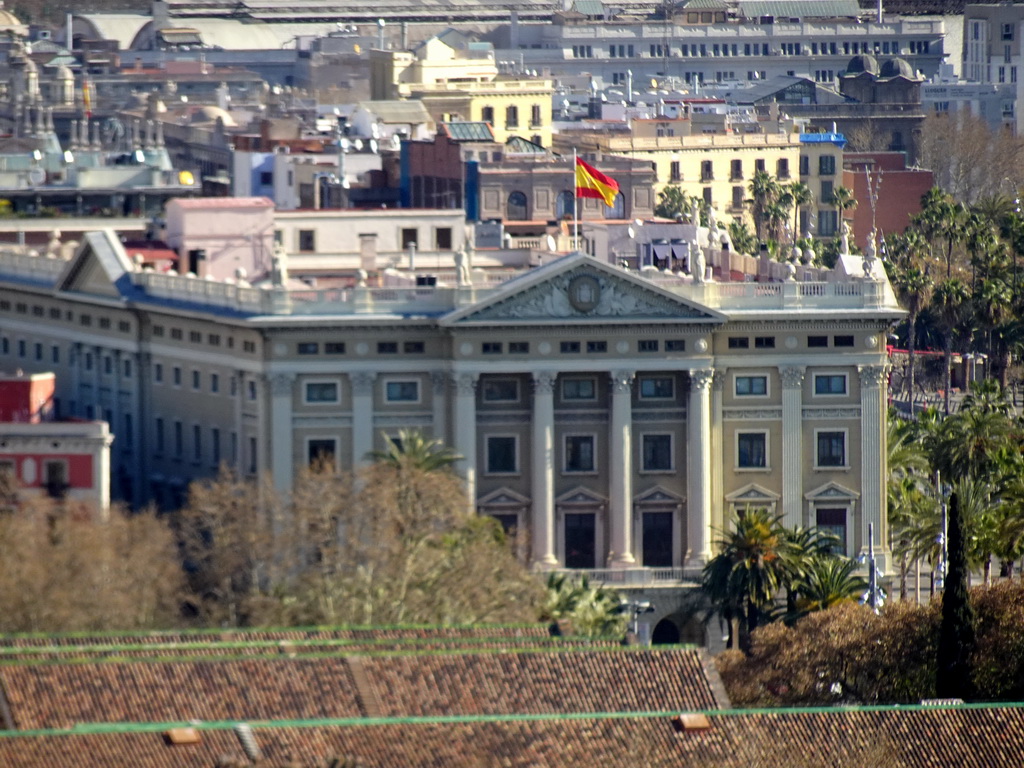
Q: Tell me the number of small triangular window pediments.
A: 5